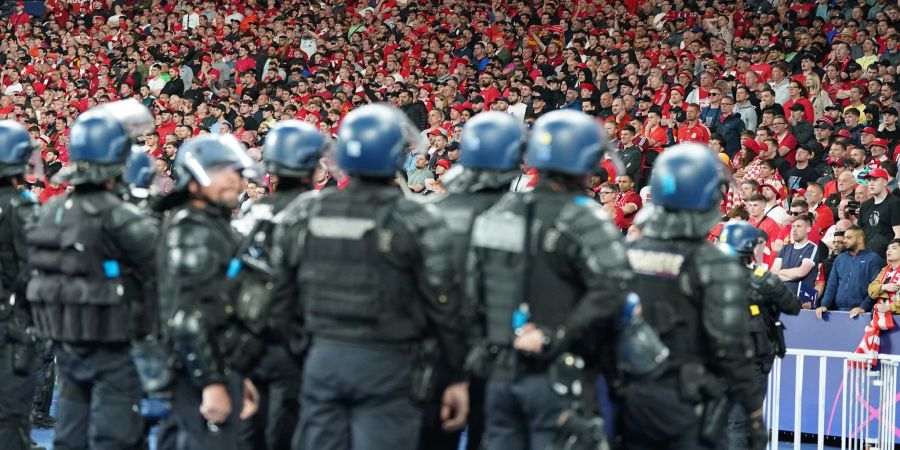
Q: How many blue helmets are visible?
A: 10